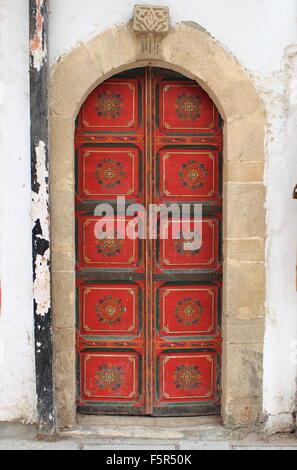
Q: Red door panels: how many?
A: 10